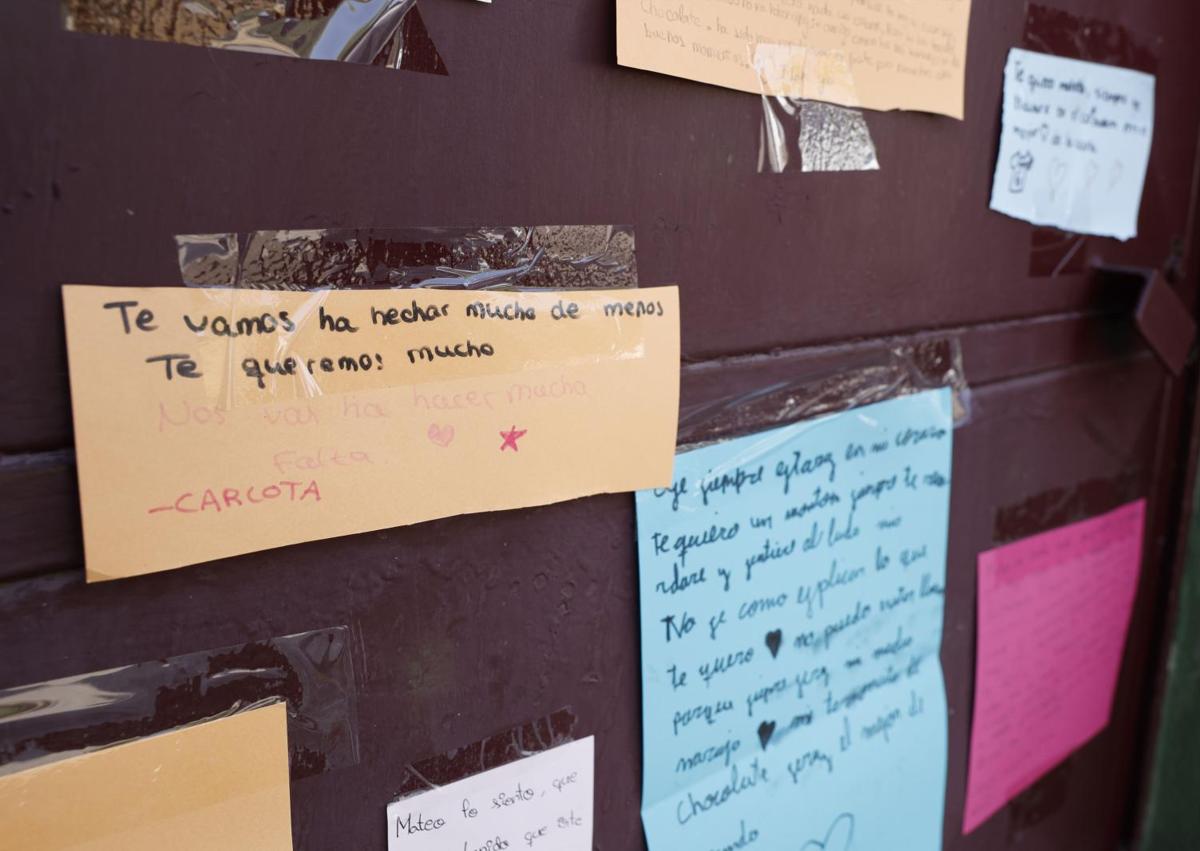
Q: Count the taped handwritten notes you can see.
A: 7